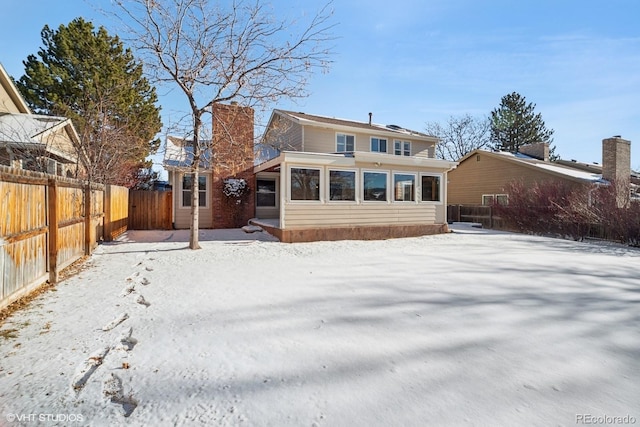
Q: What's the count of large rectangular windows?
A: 5